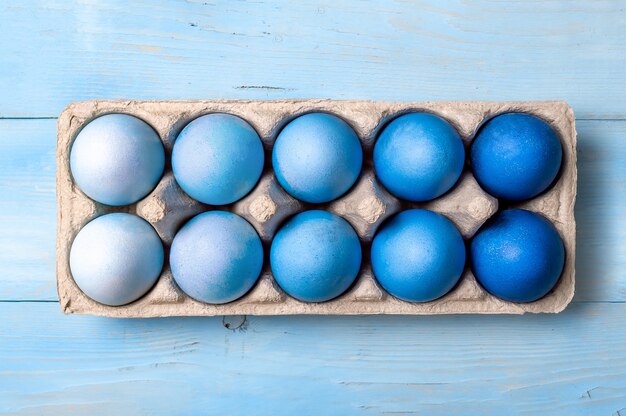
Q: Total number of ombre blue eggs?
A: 10